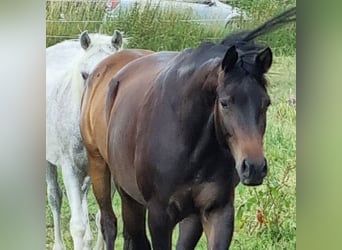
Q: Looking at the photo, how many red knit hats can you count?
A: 0